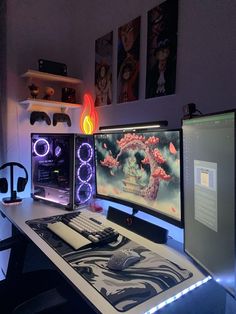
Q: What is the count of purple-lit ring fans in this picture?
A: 4